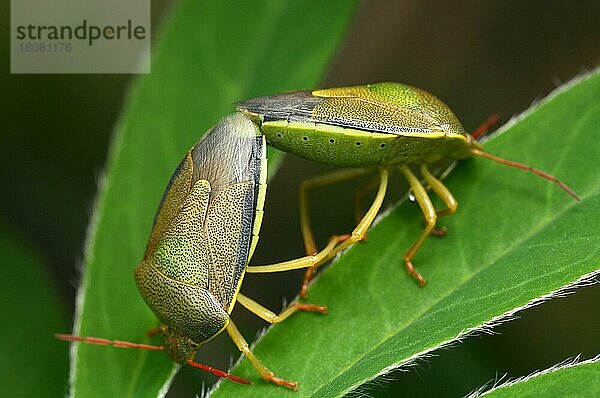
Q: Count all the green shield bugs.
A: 2